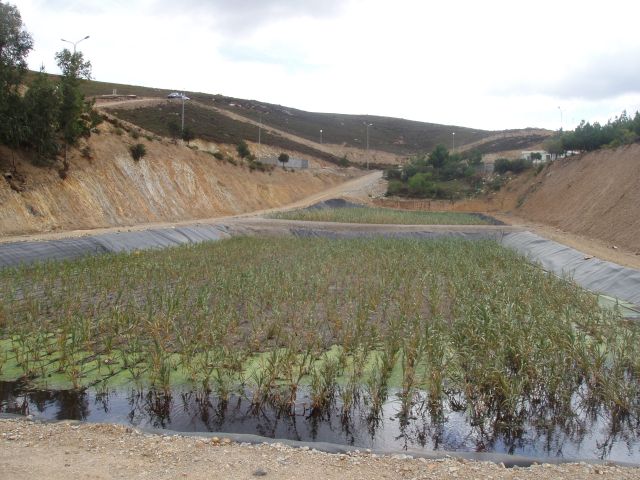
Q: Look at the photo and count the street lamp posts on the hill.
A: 7